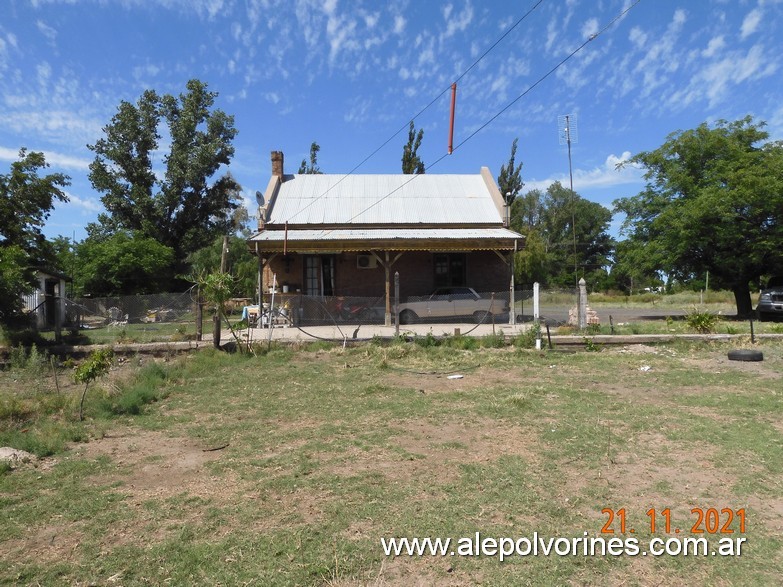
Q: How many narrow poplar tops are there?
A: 3